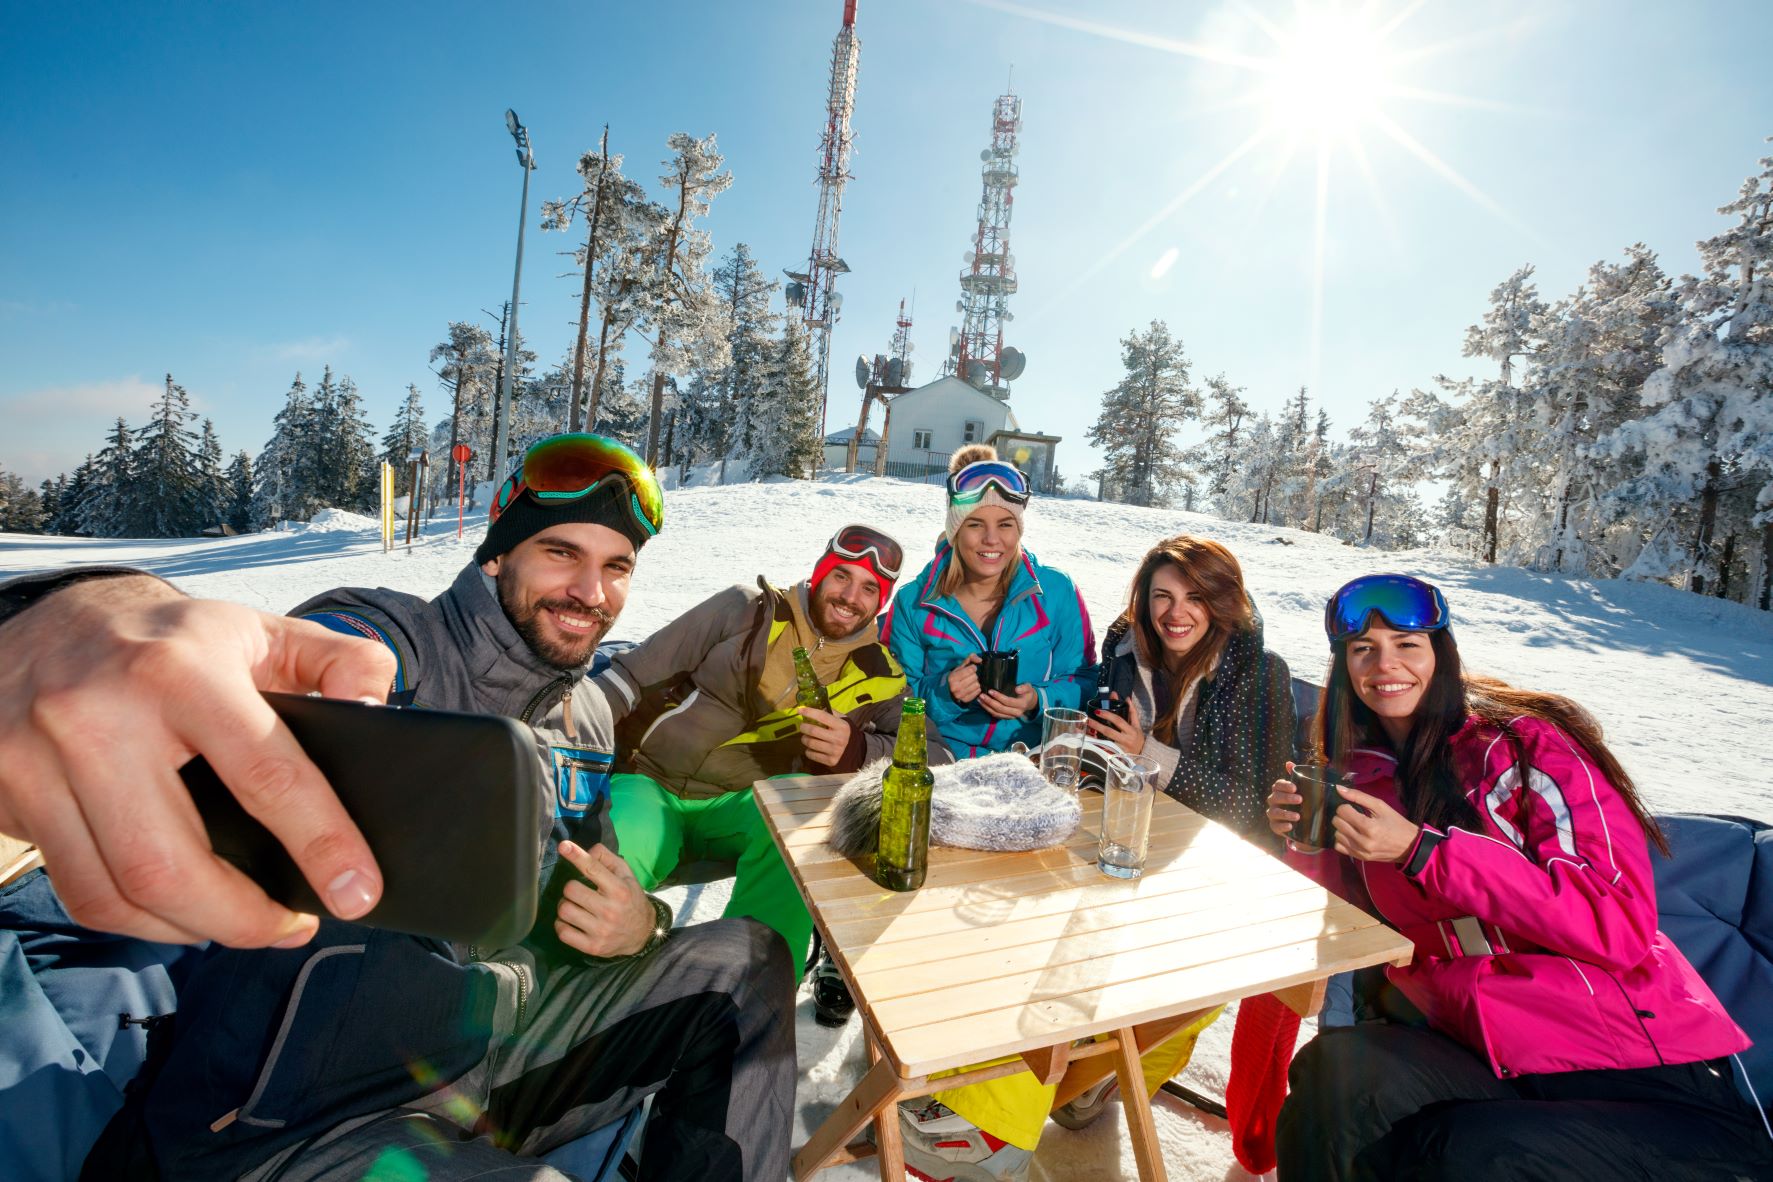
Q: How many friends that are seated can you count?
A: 5